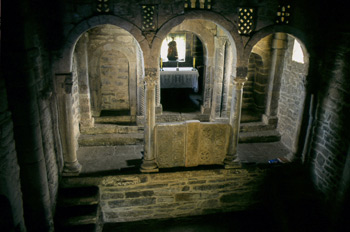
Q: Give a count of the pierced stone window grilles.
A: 5